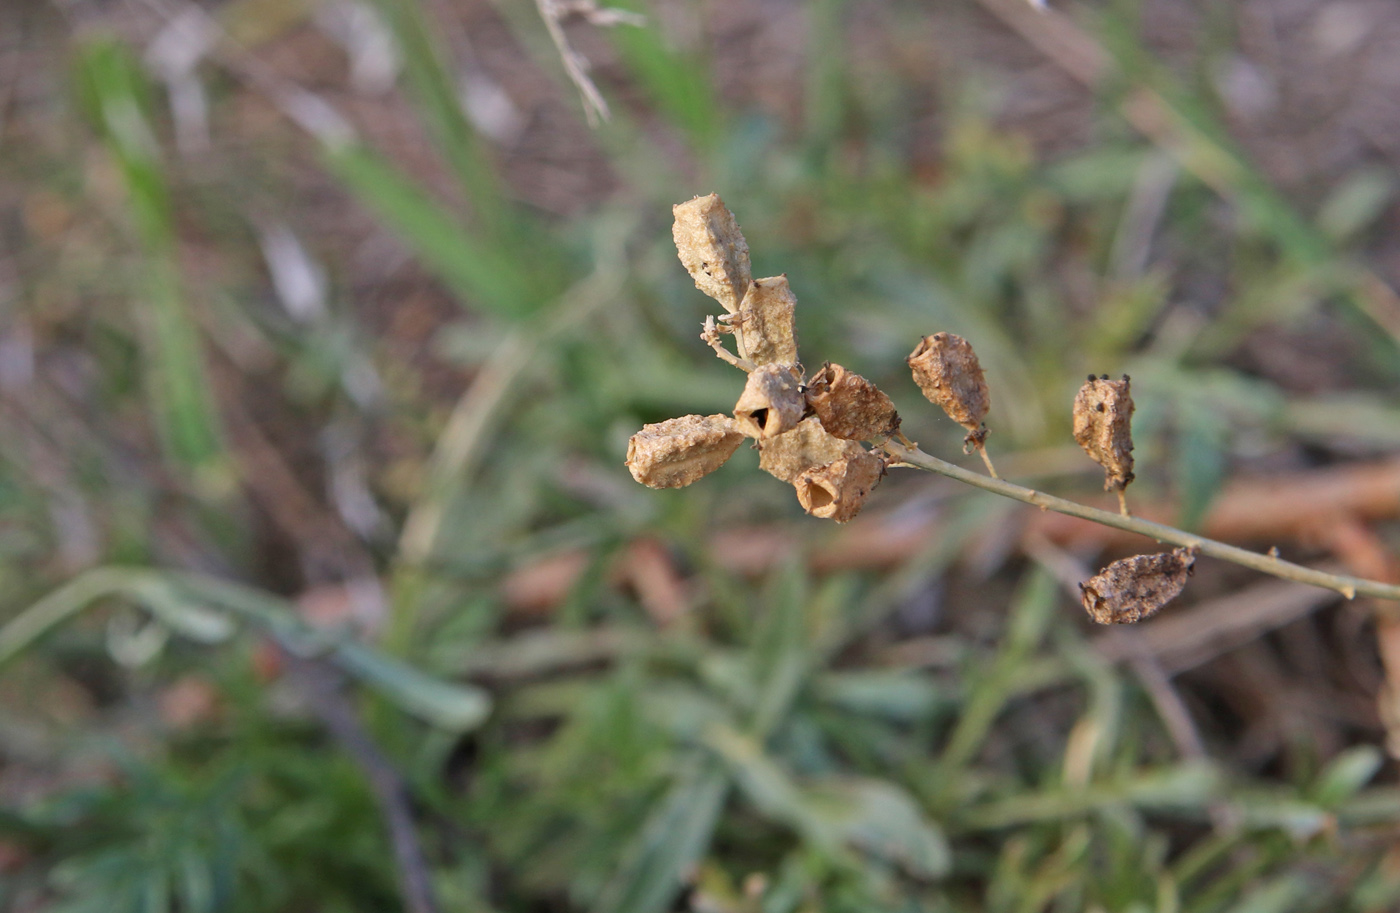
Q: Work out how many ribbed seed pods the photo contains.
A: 10